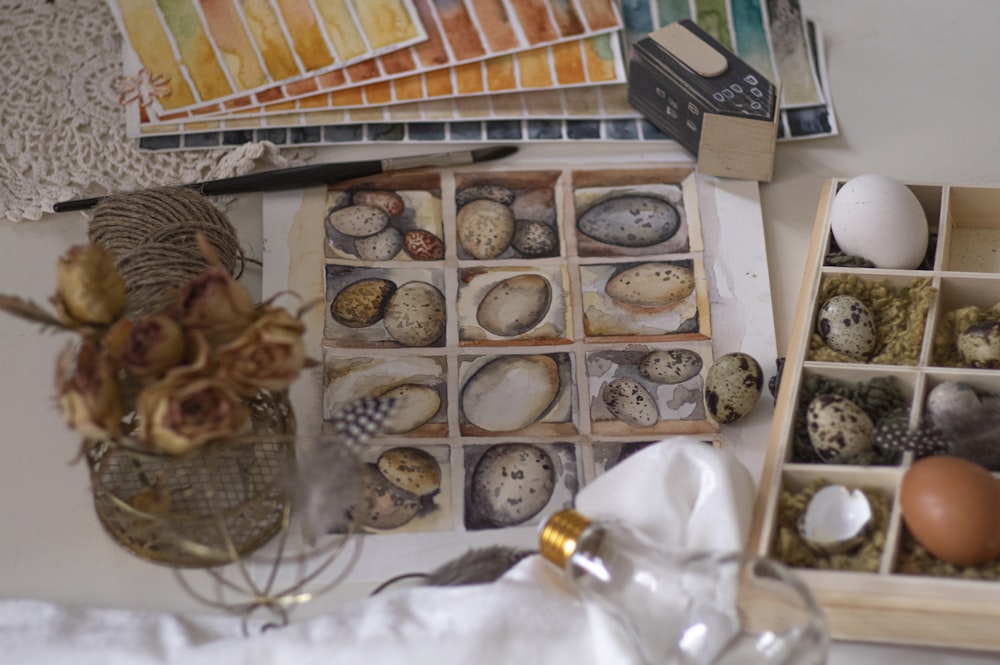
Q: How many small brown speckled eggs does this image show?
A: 4